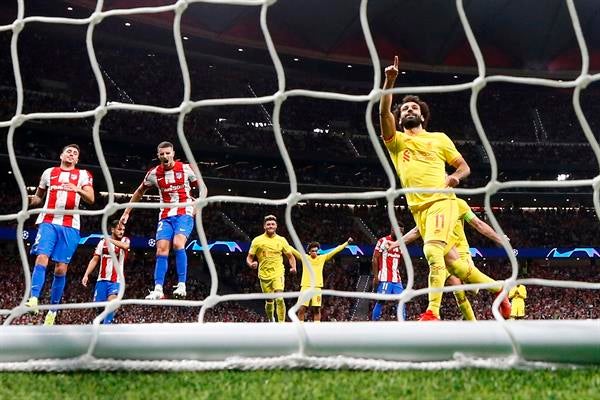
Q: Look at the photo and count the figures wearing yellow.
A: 5